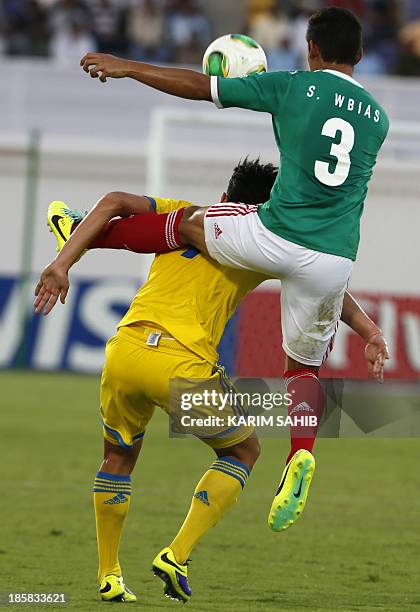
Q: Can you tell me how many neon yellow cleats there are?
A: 4